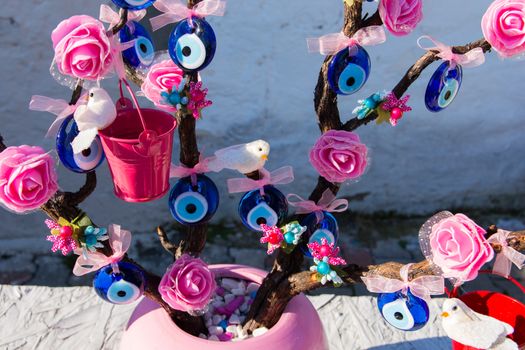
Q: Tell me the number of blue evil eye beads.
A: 11